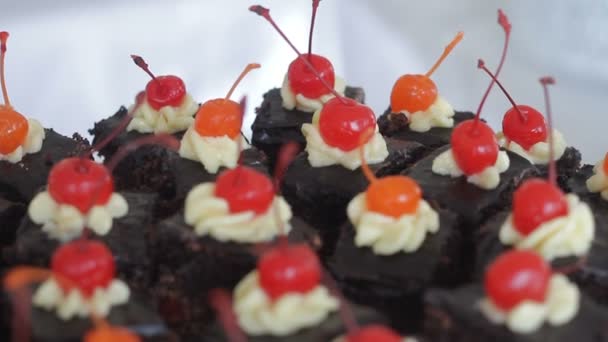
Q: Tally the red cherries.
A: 12